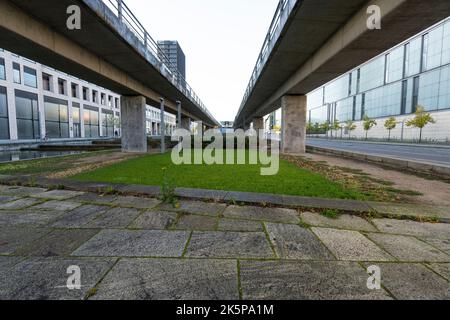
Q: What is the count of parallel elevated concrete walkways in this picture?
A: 2